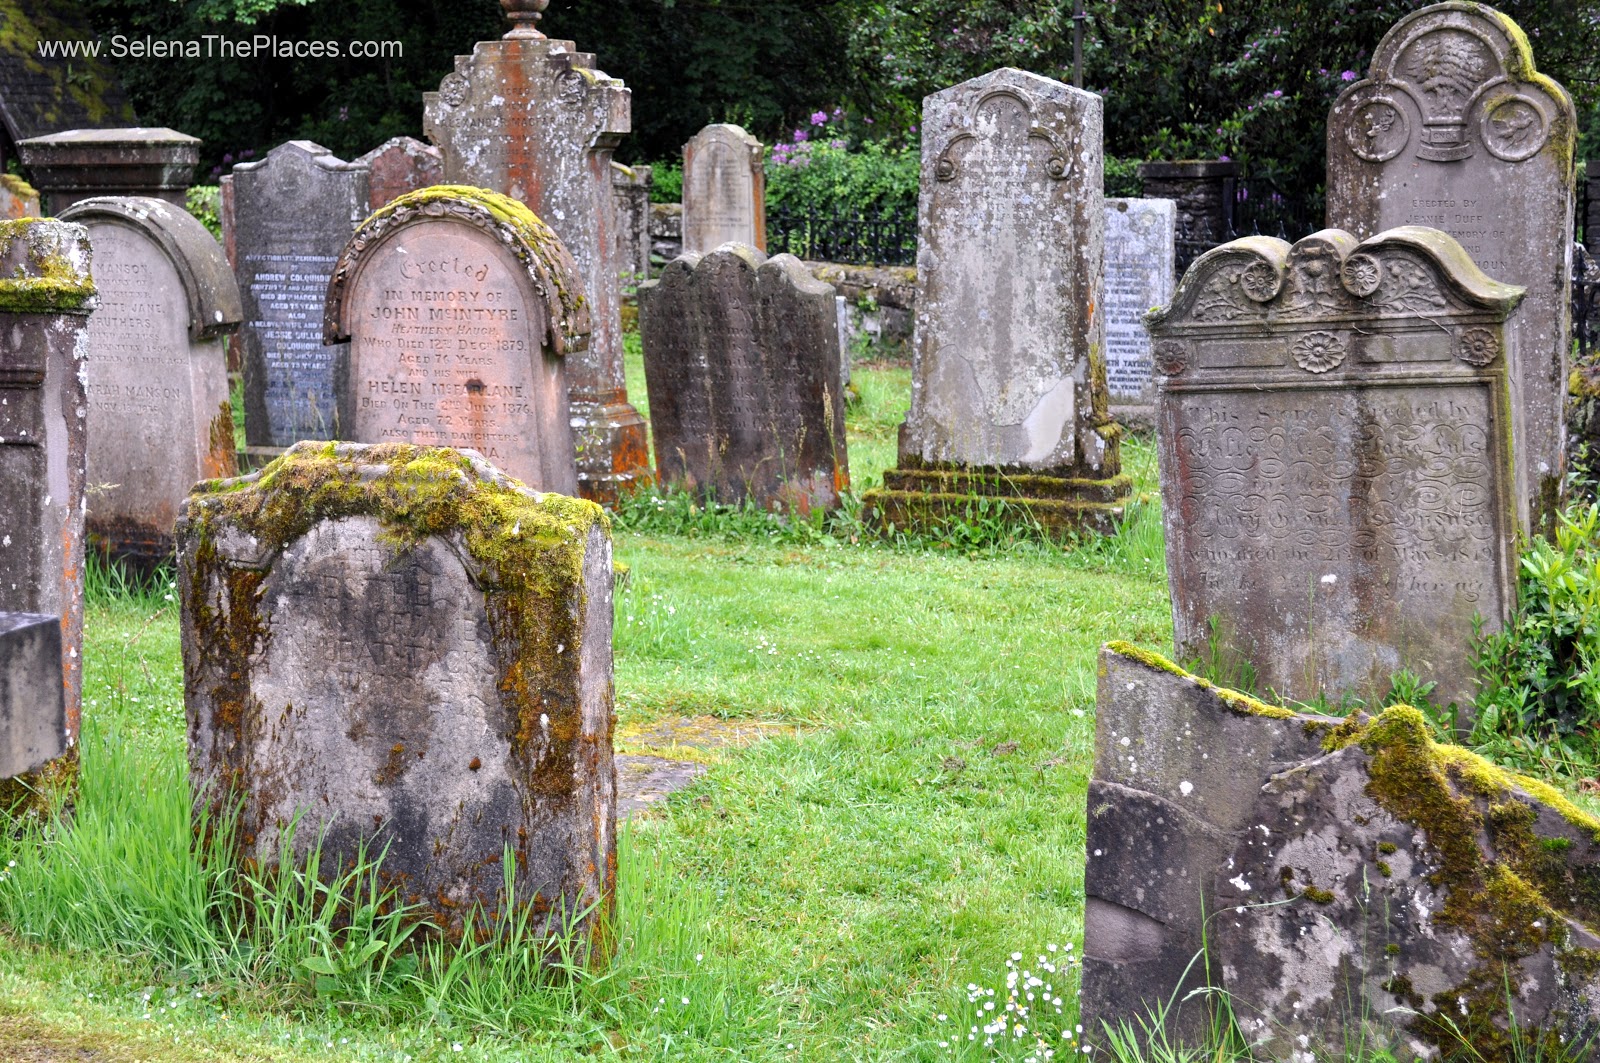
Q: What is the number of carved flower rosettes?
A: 5